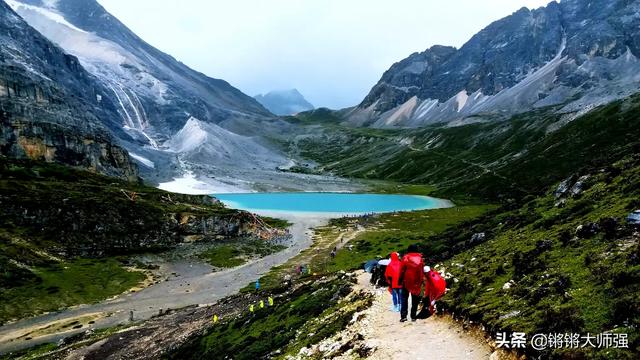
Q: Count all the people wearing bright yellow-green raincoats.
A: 4